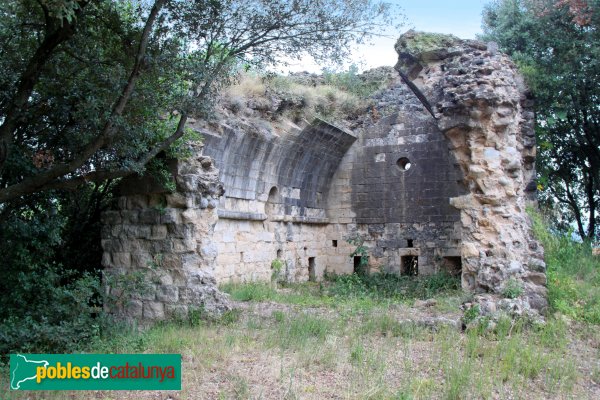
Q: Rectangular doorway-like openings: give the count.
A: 4